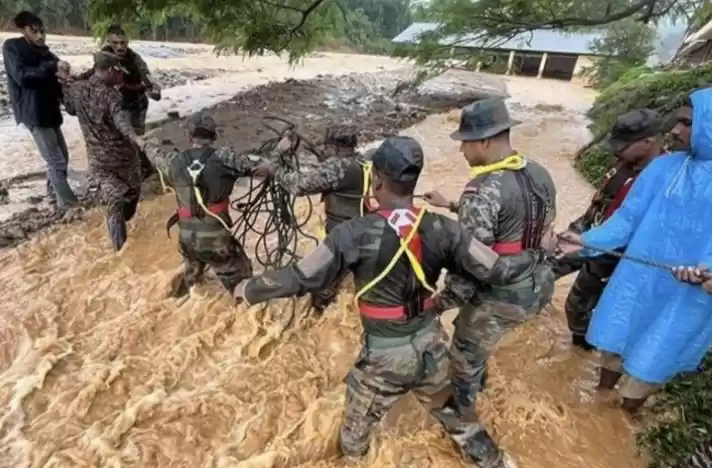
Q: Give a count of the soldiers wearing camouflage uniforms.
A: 7